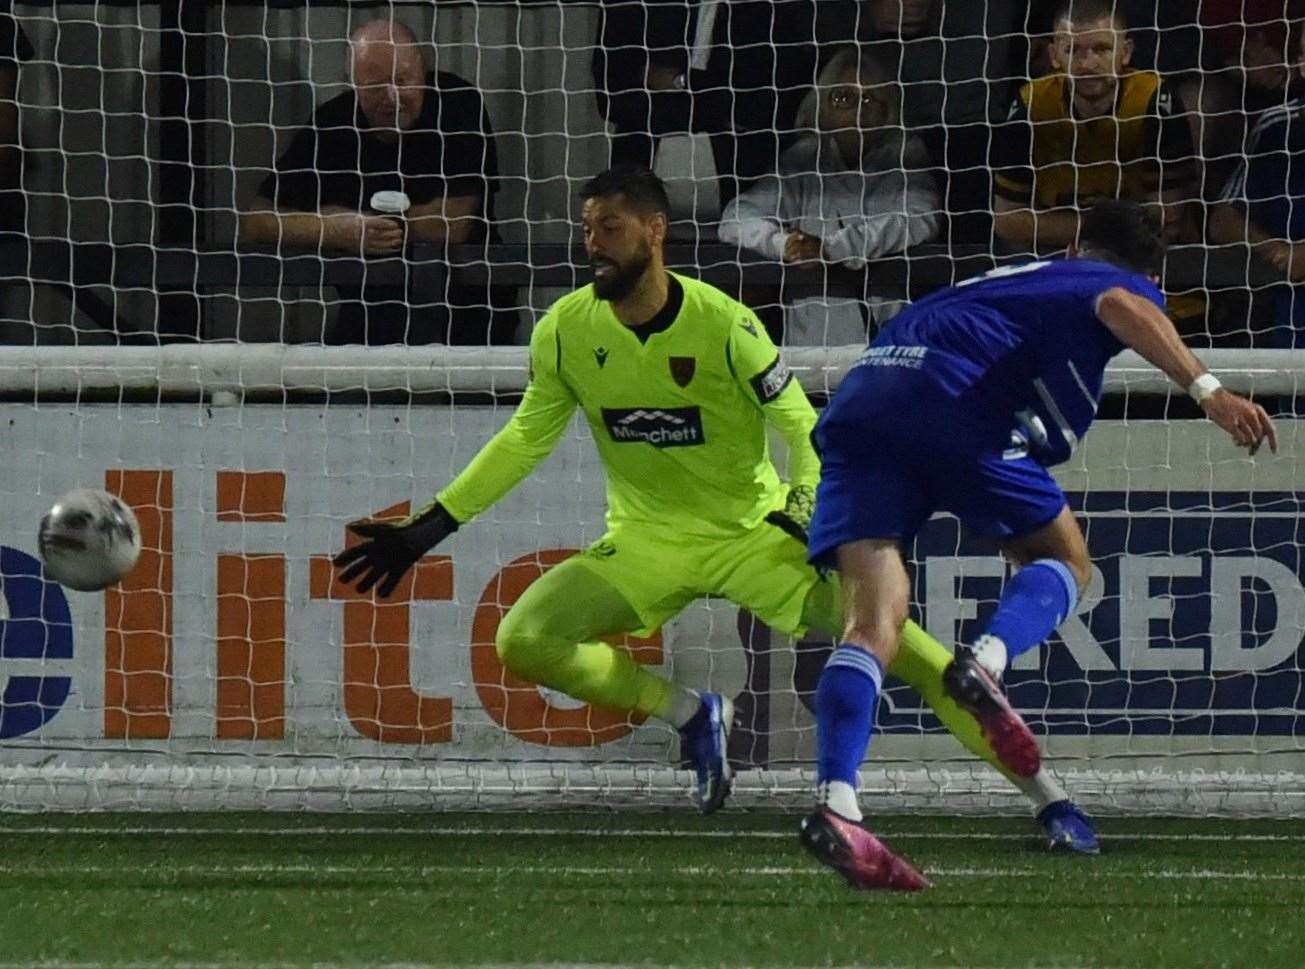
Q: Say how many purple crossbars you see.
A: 0